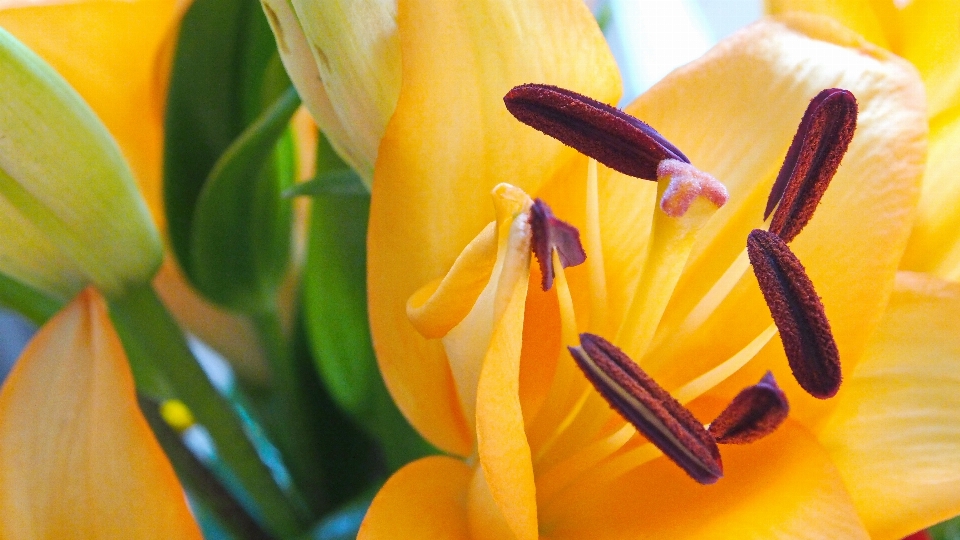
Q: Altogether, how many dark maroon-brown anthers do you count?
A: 6